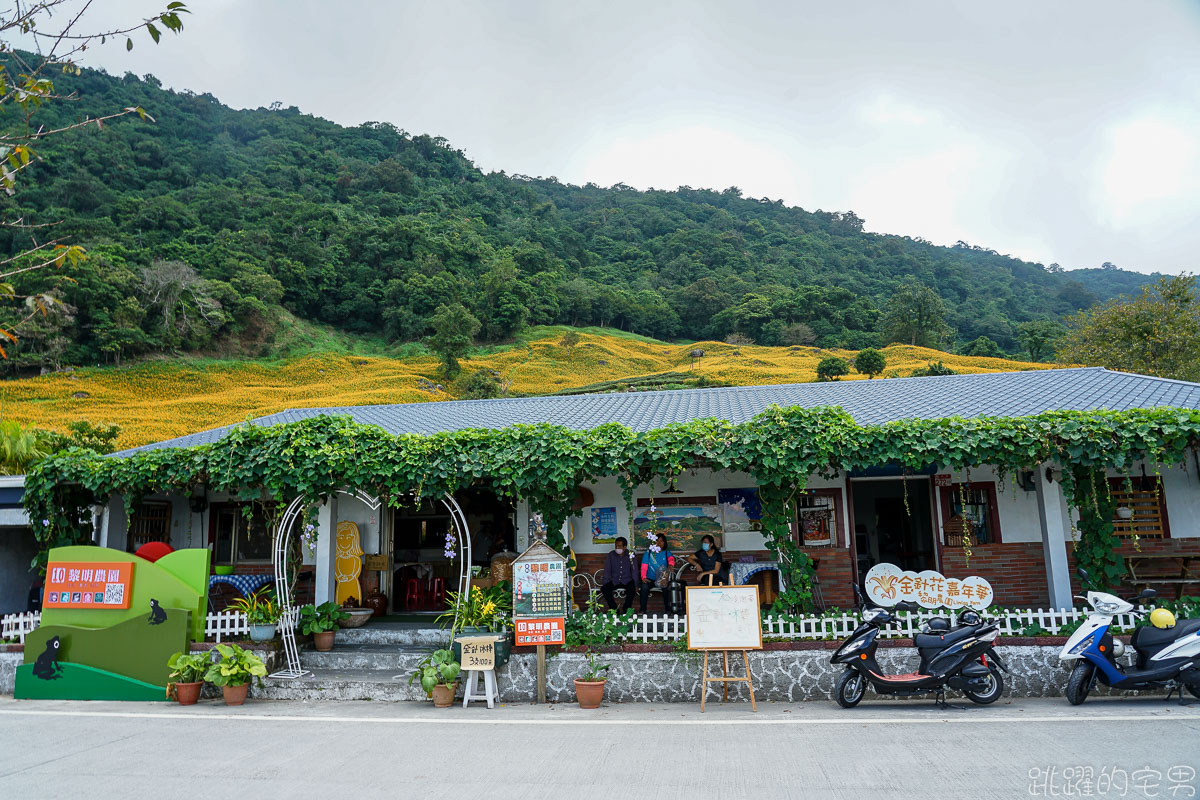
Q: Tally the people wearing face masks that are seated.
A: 2